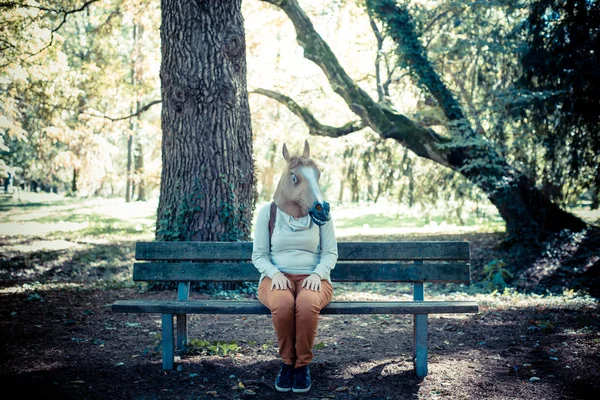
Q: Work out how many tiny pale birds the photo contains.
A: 0